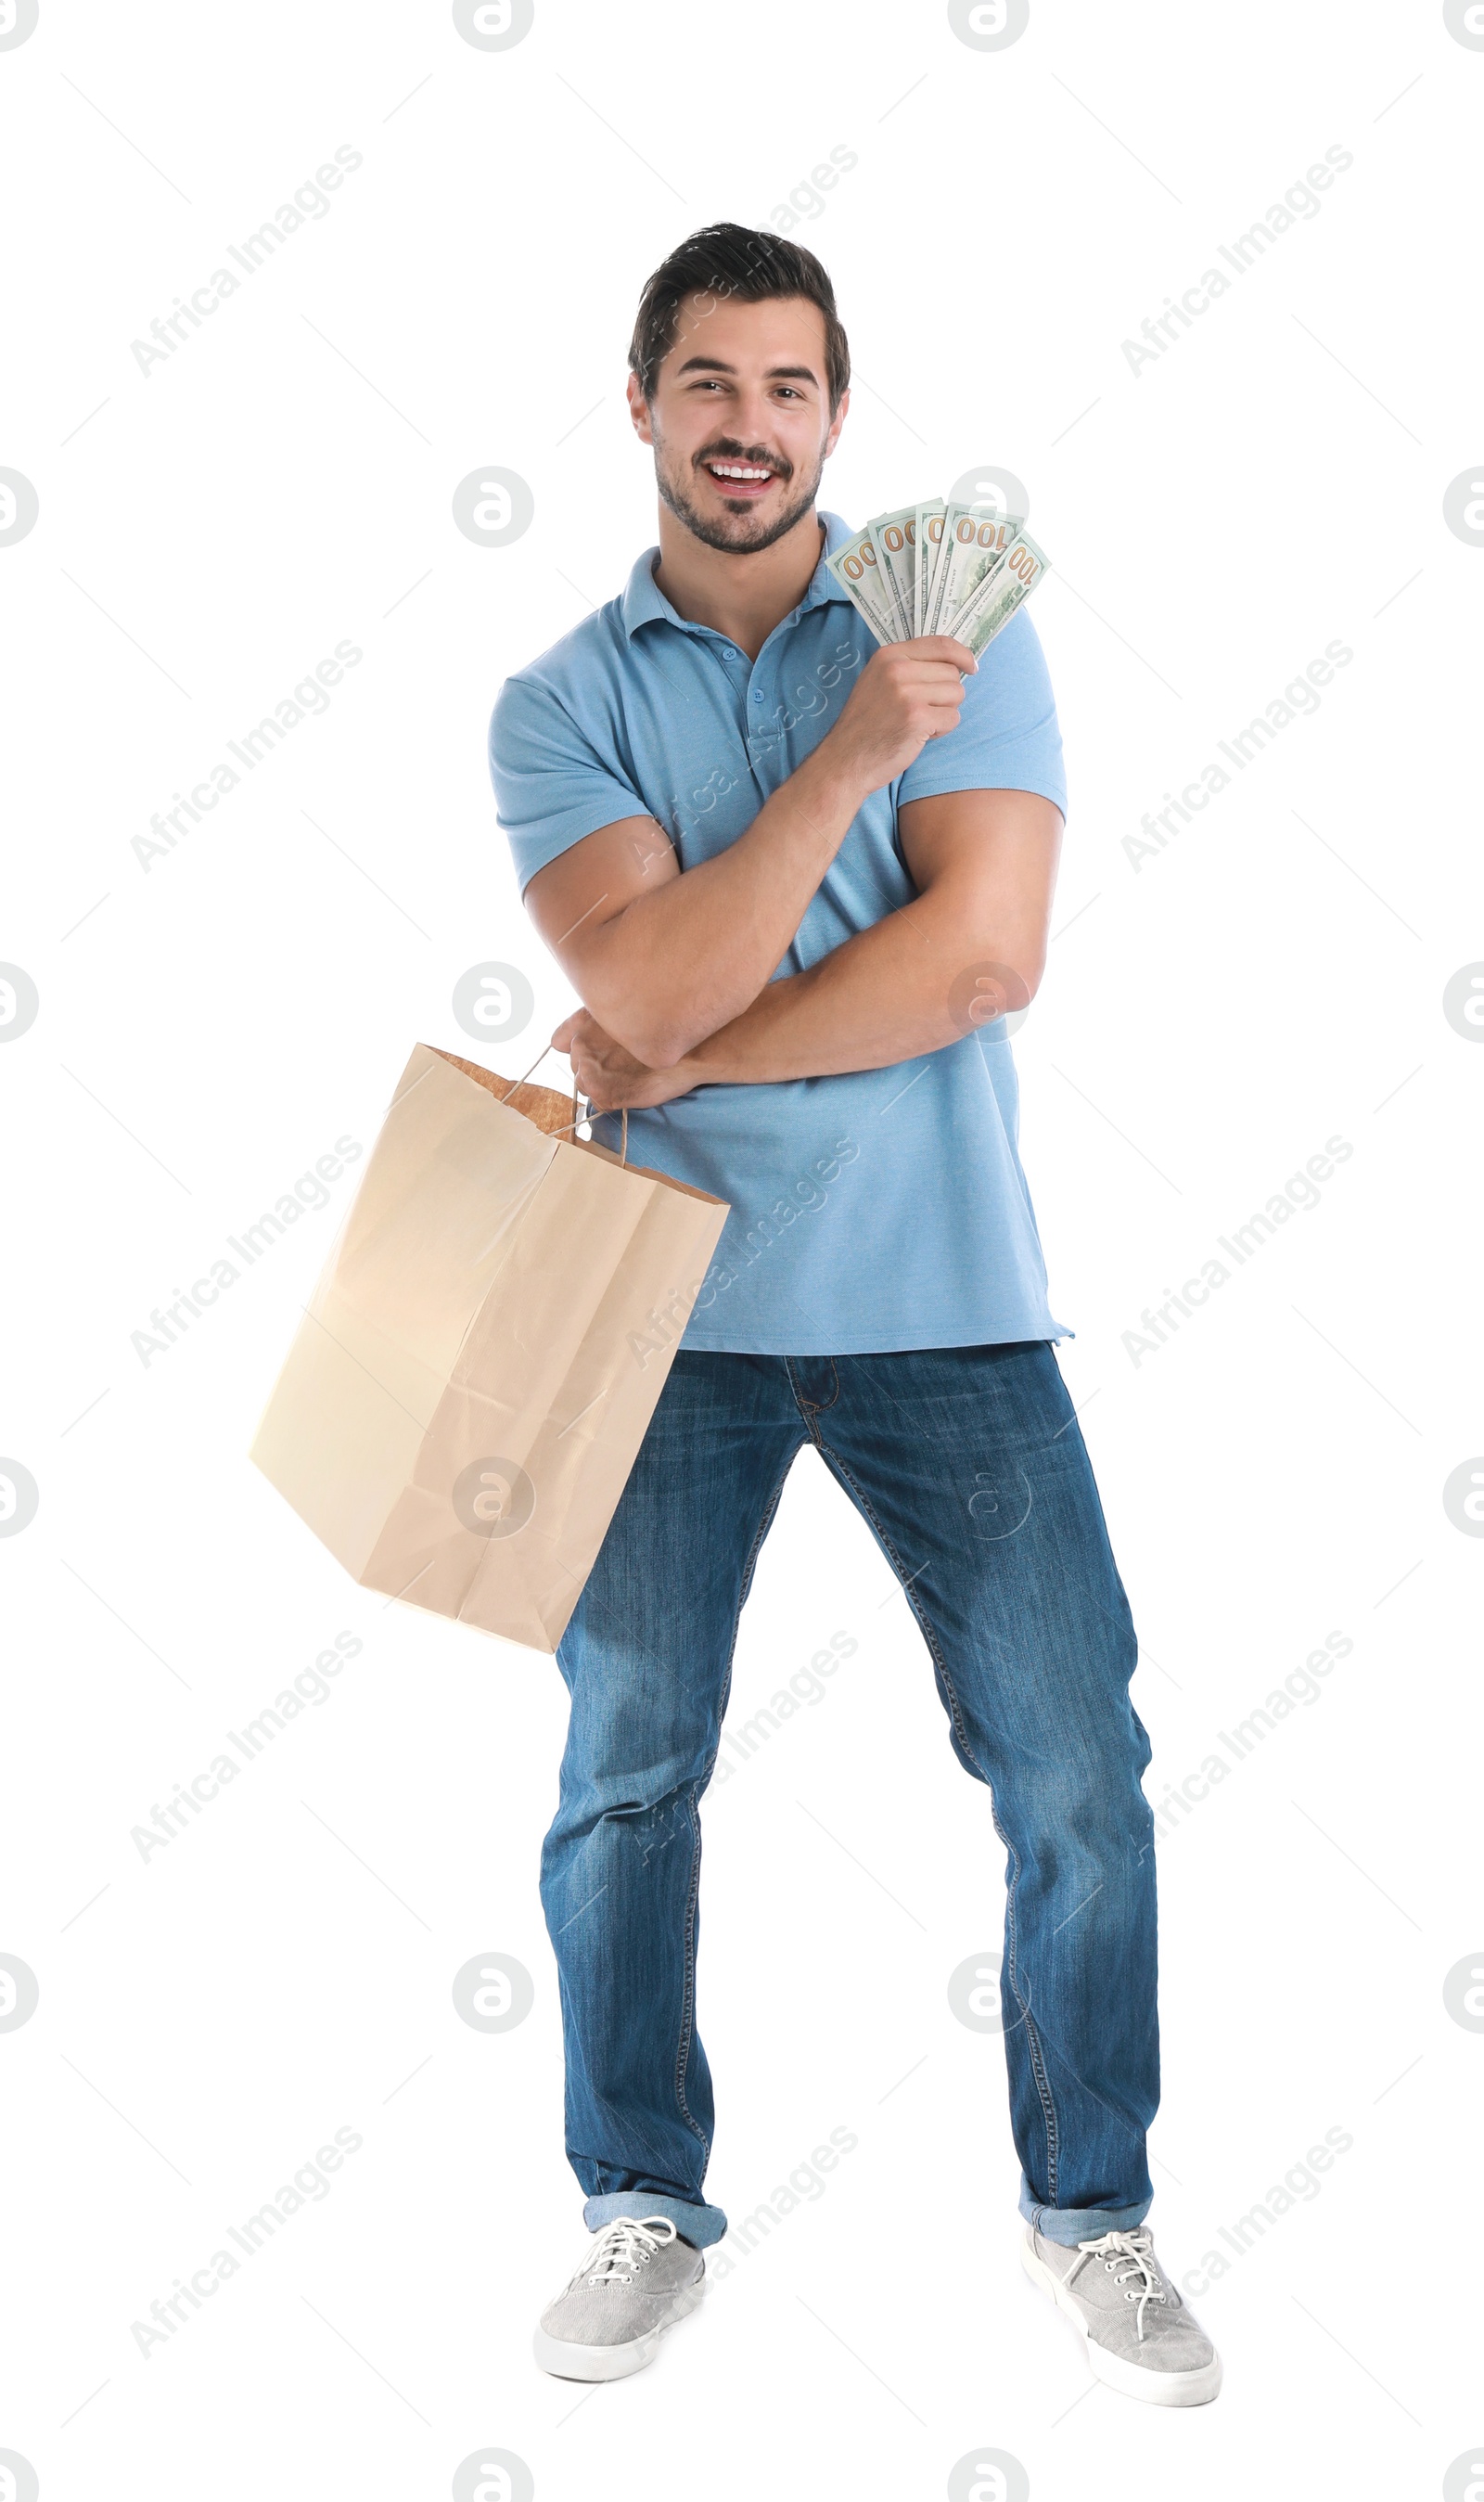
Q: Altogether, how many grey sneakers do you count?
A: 2